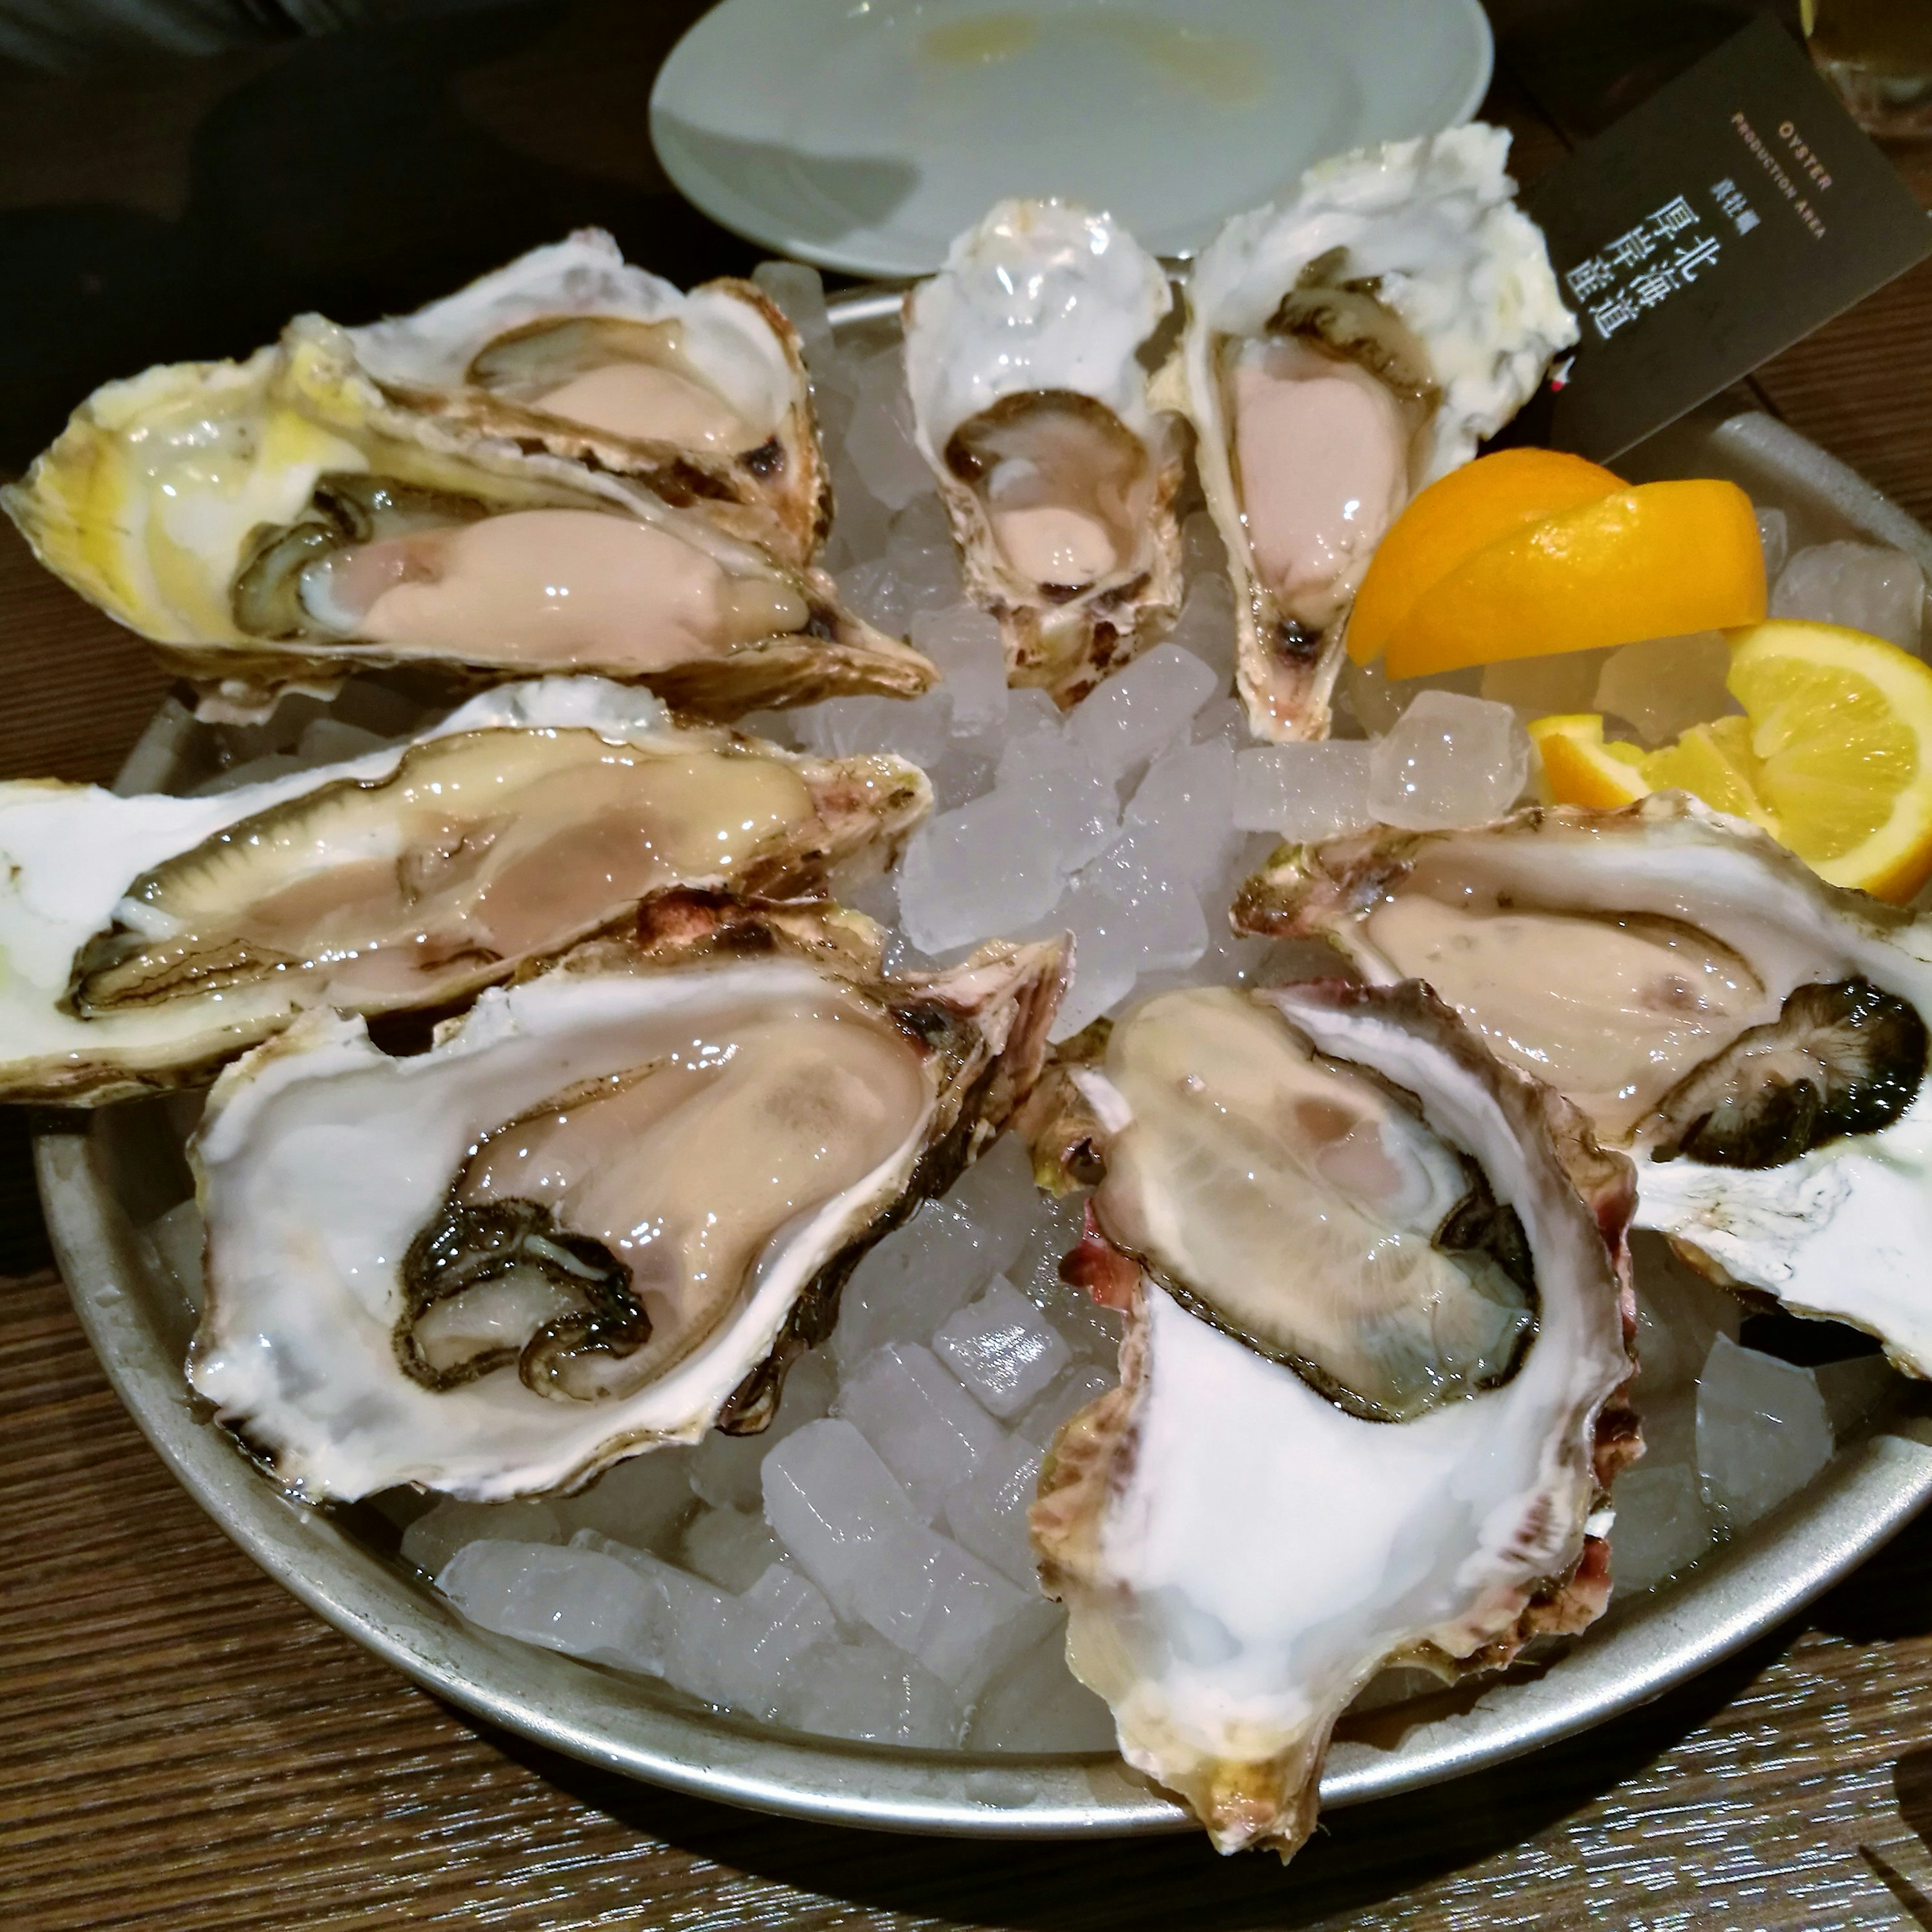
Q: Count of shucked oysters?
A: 8